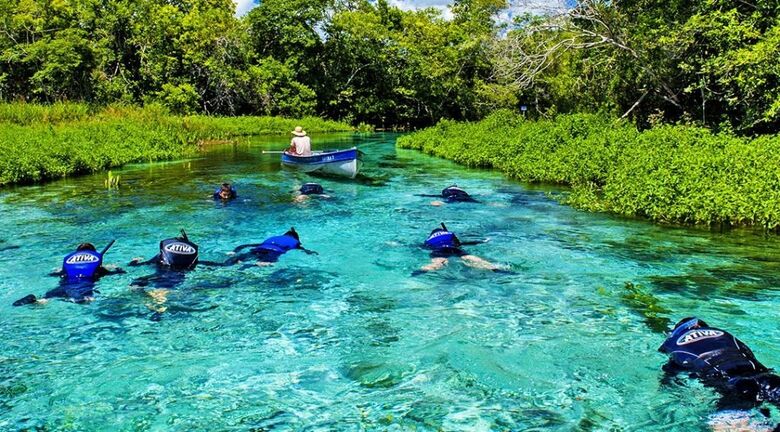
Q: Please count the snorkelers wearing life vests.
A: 8